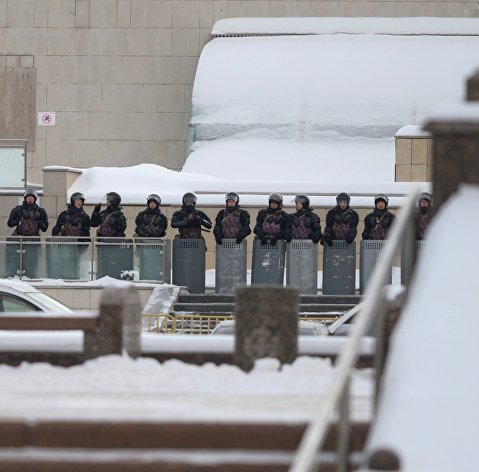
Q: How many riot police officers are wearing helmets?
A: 11